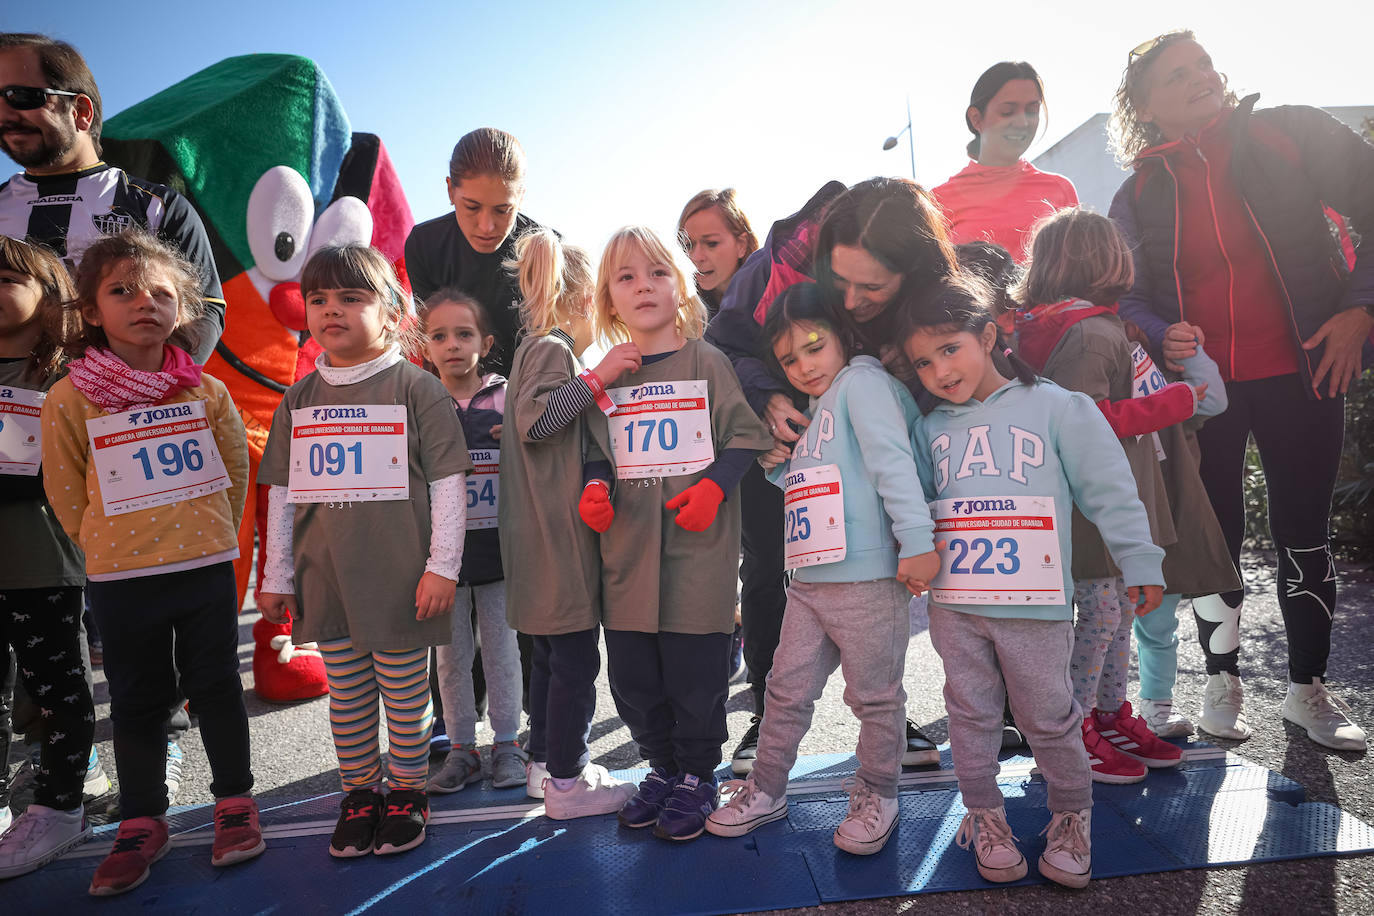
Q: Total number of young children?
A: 11